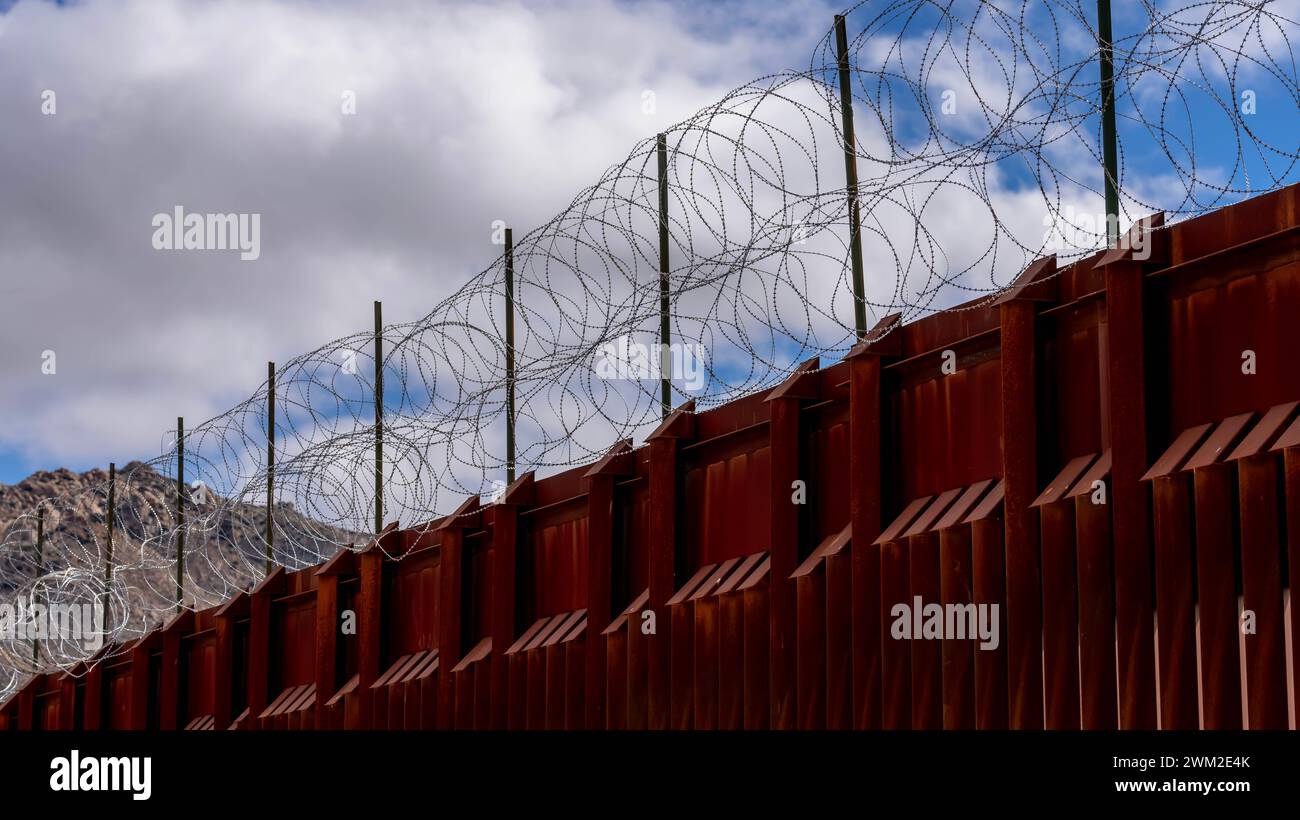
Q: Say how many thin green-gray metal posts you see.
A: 9